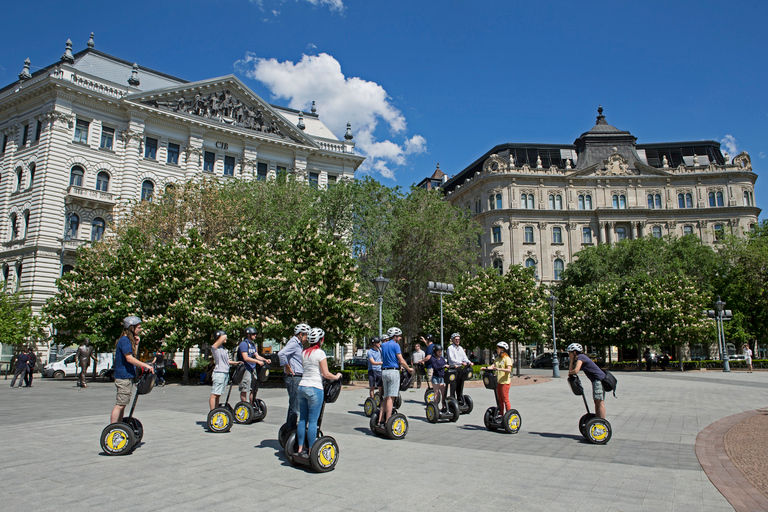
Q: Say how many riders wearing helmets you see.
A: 13